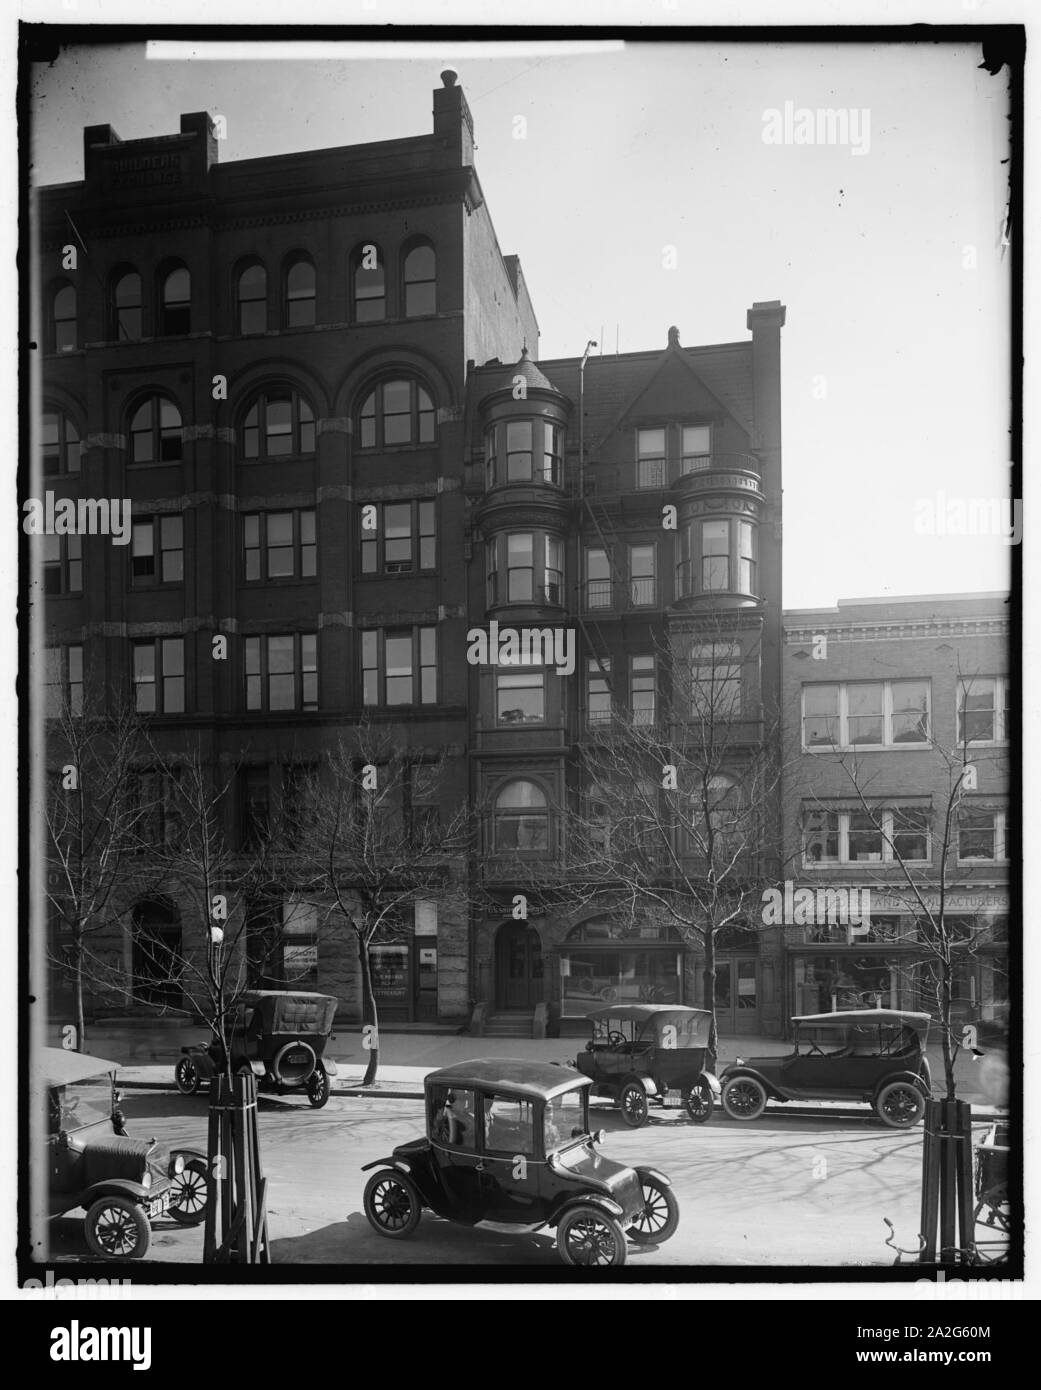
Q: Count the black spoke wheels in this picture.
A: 11